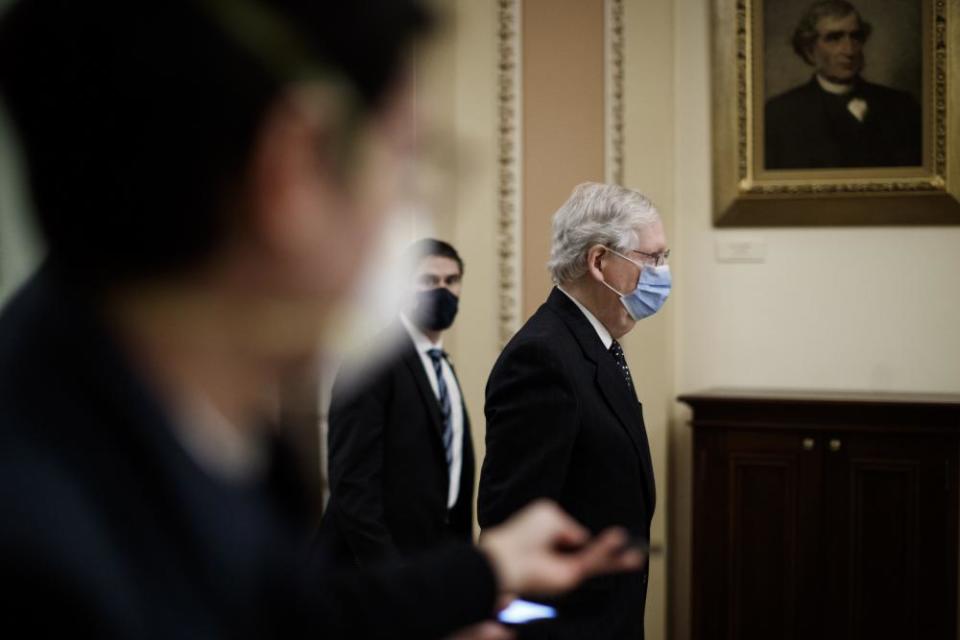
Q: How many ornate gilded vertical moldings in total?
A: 2